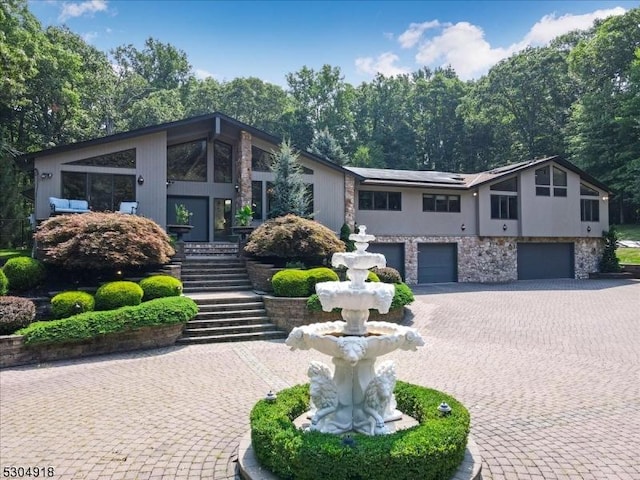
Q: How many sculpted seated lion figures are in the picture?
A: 2